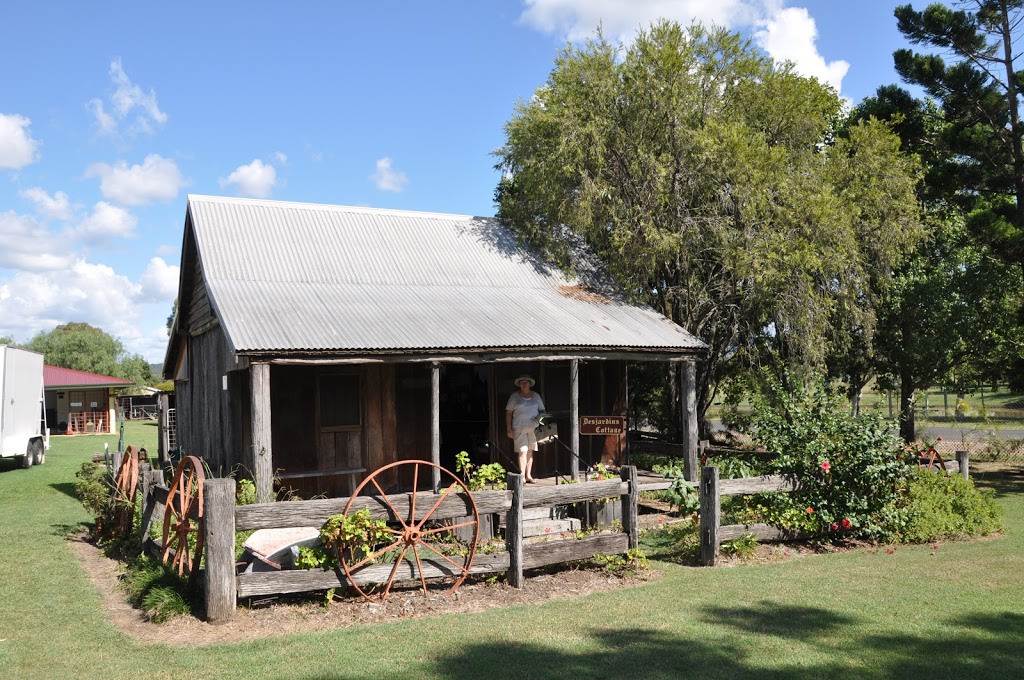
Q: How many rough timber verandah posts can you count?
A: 4